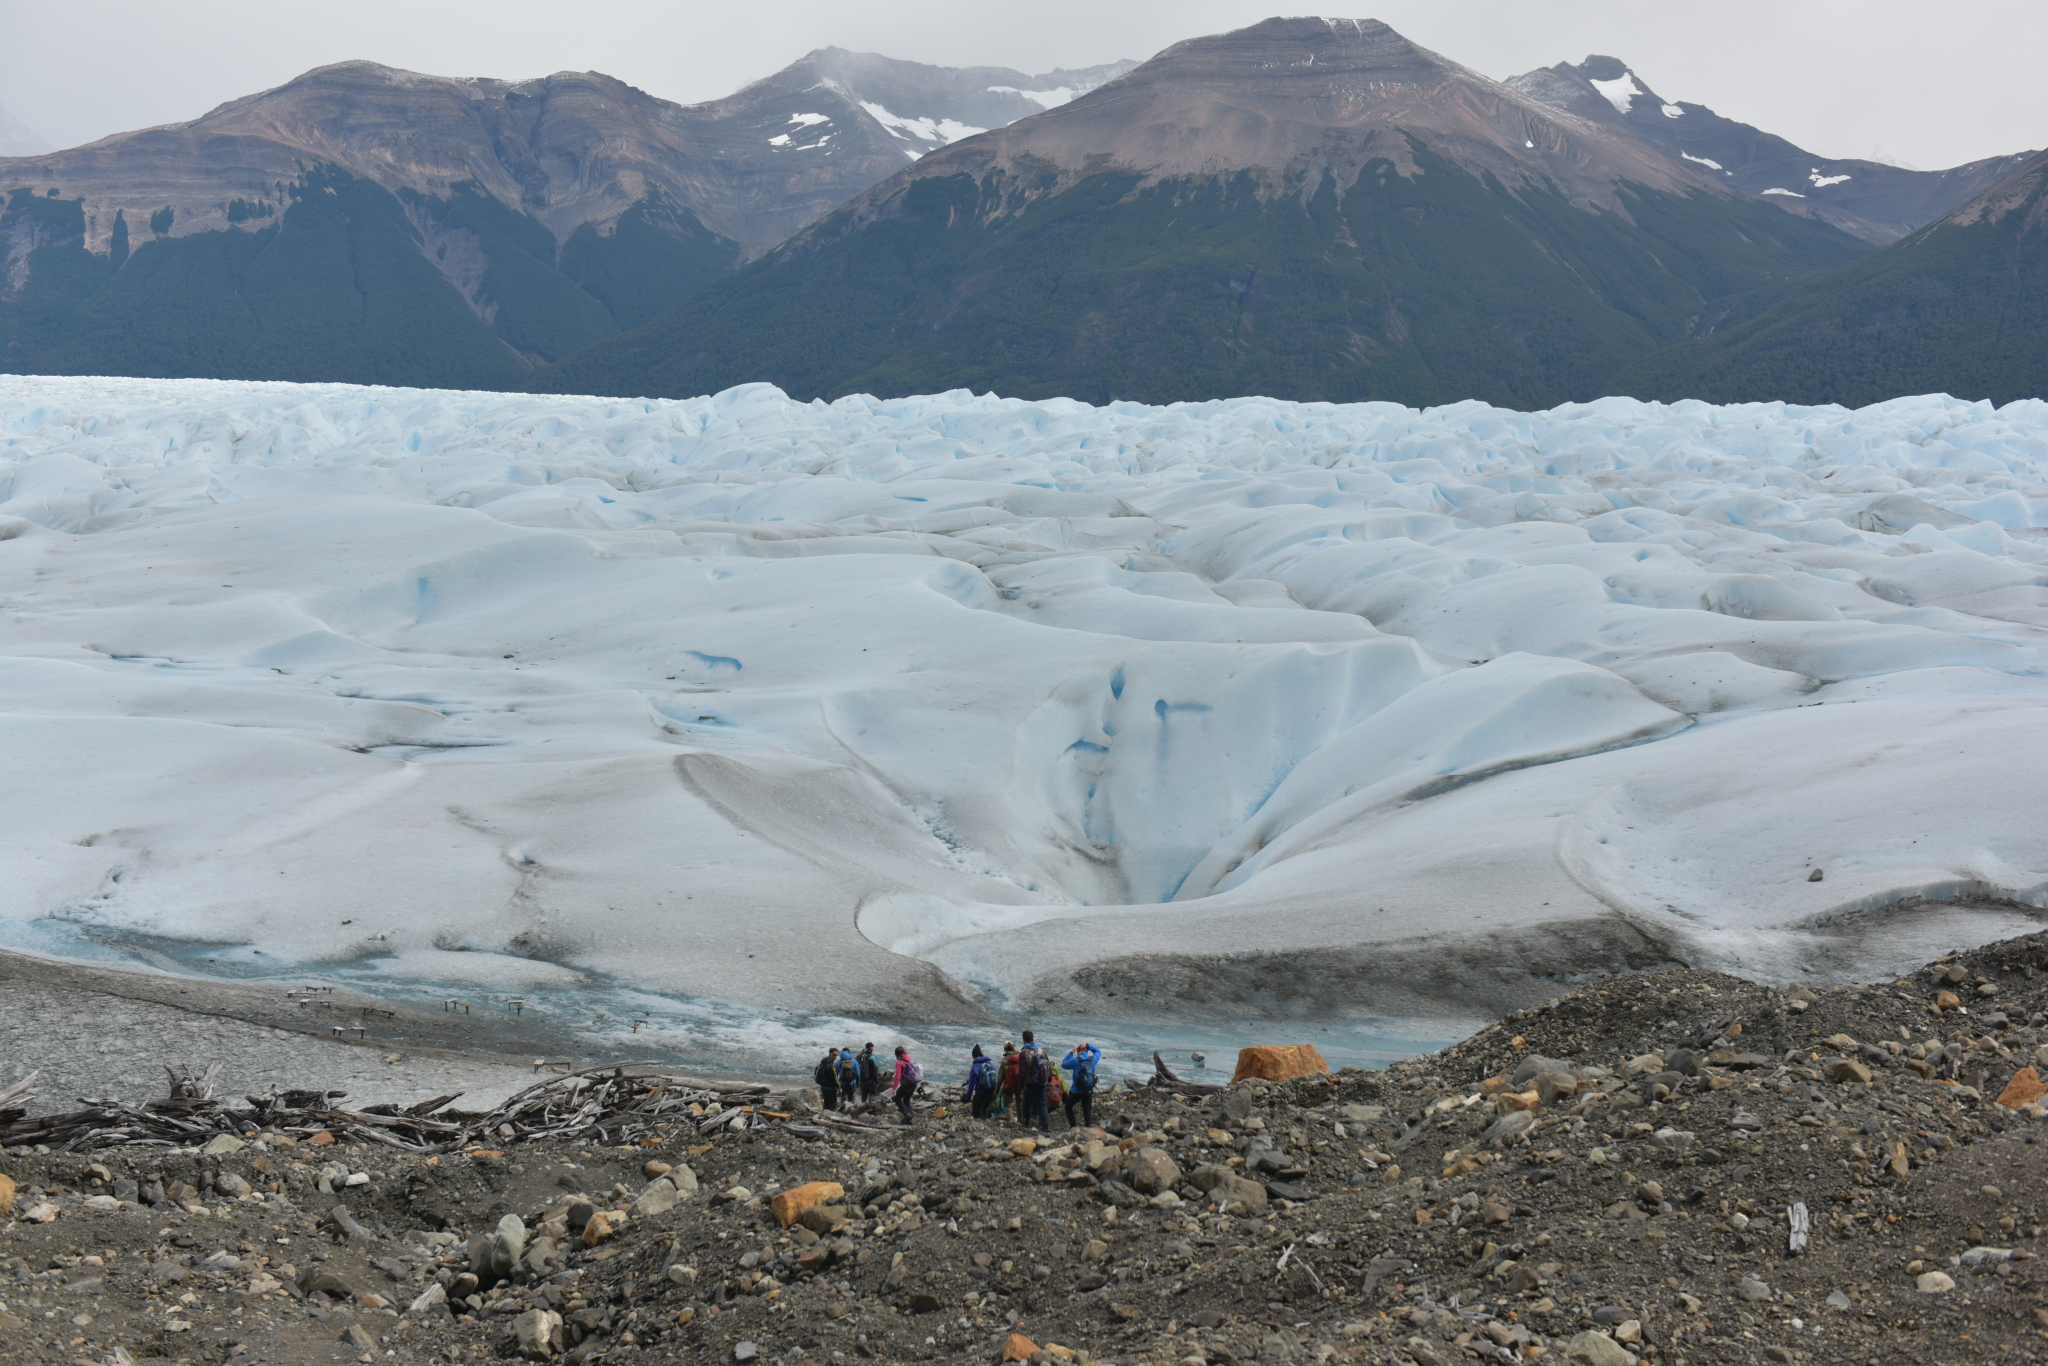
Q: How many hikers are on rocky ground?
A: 9